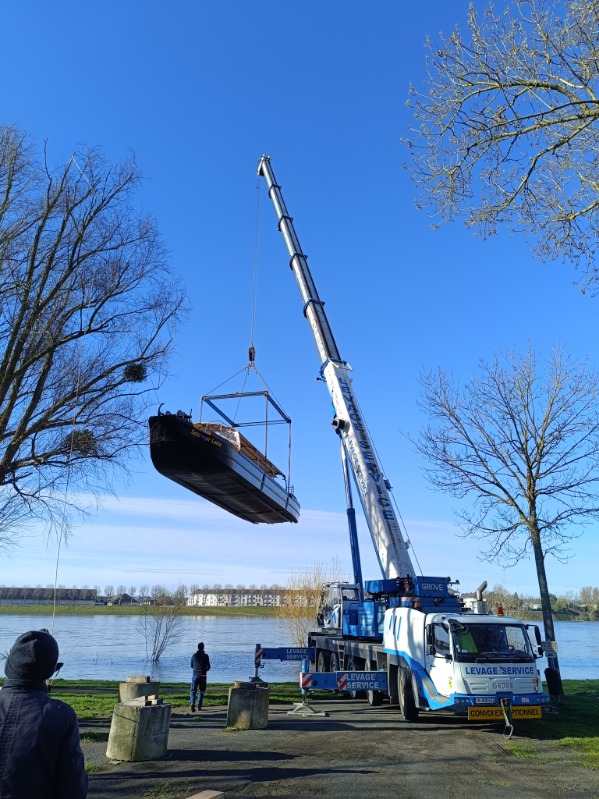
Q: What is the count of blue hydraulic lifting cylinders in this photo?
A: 1